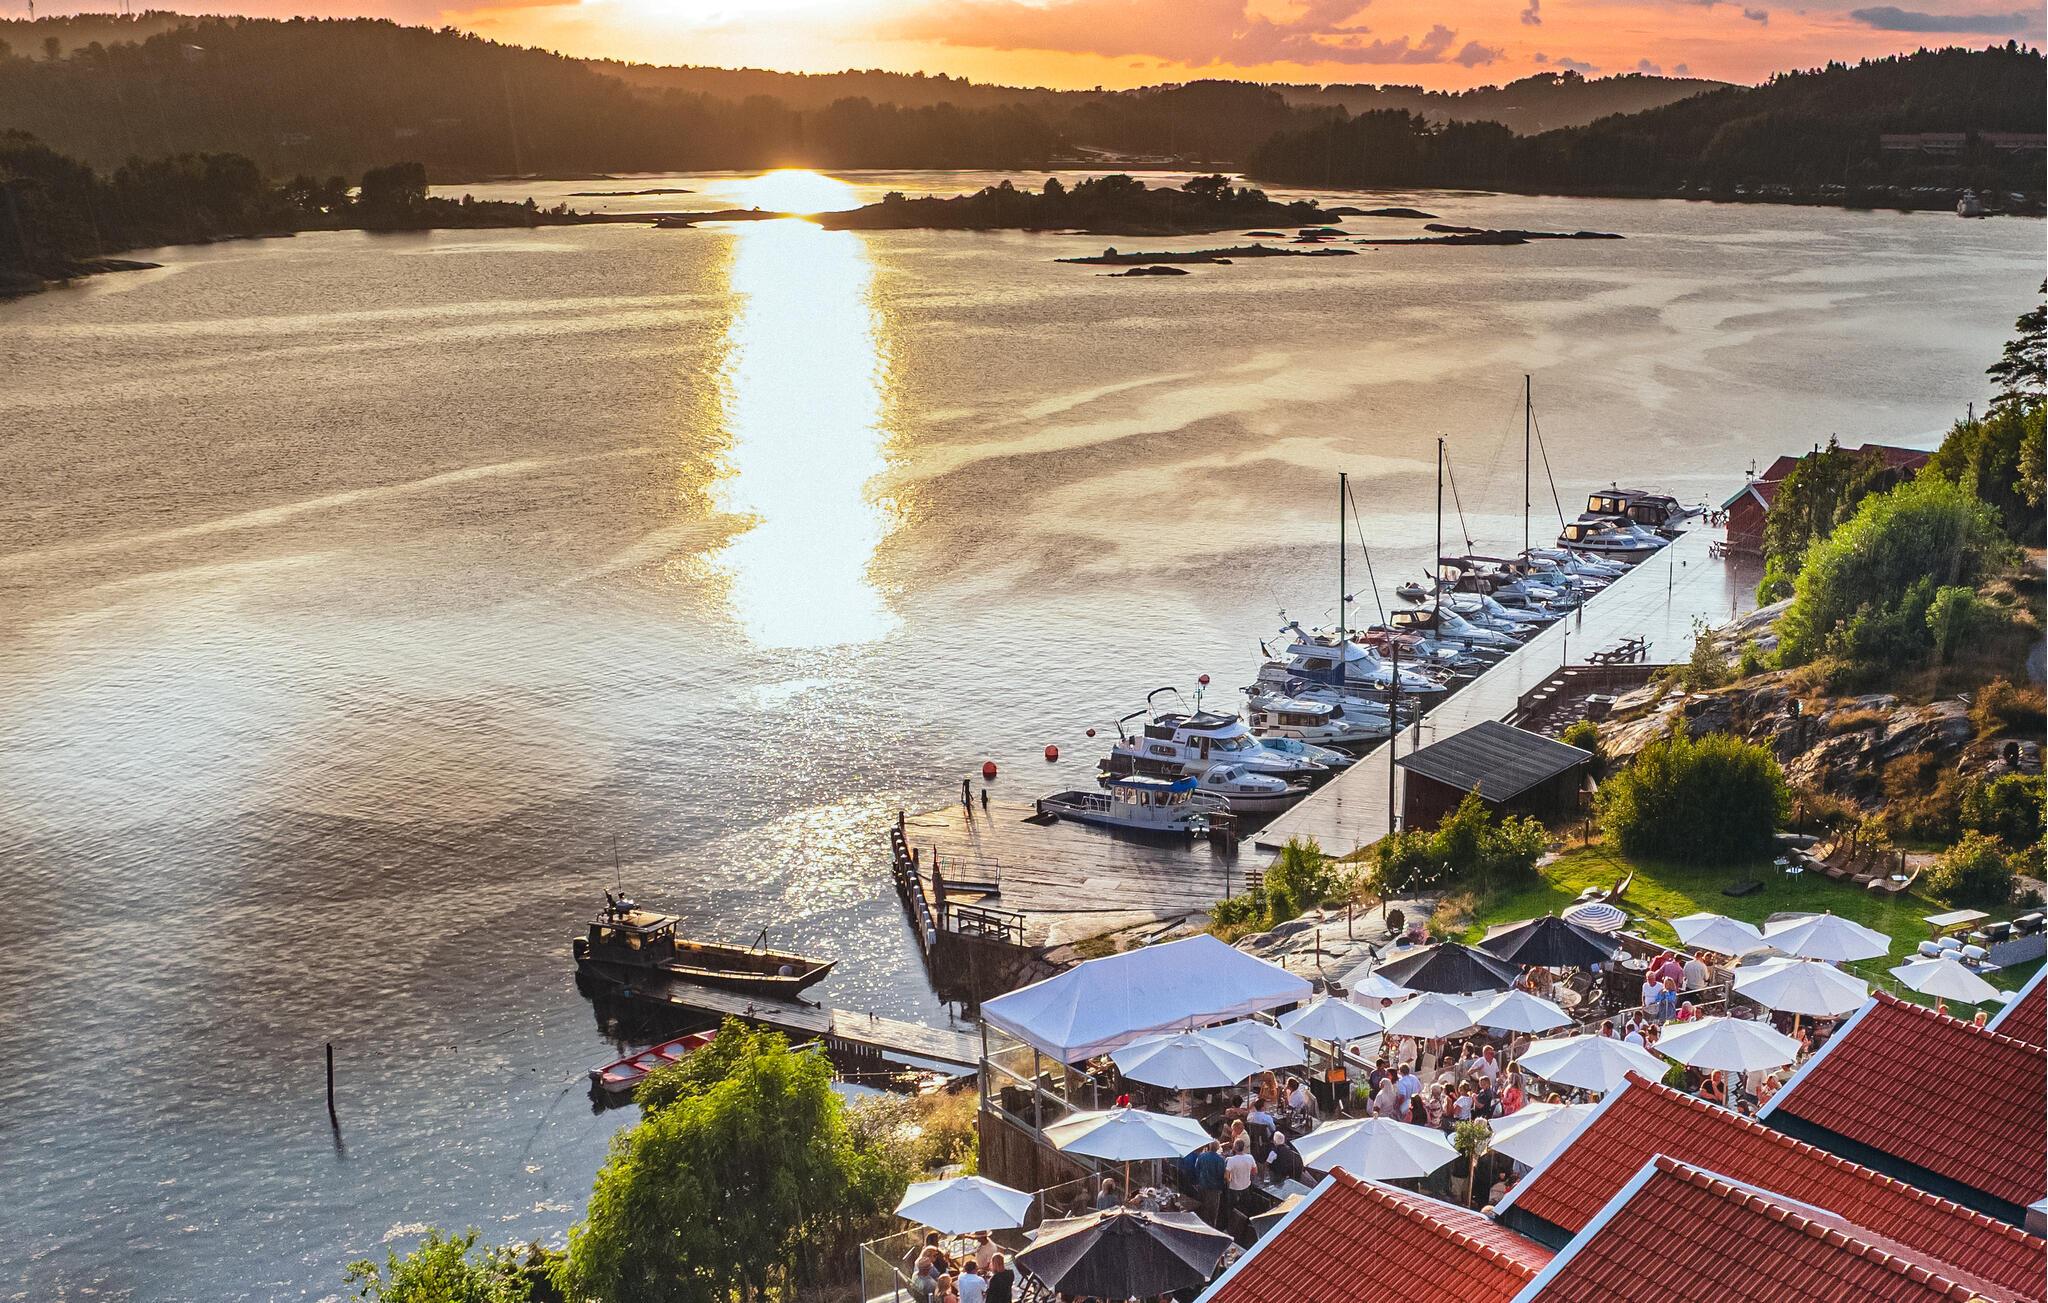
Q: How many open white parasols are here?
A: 15